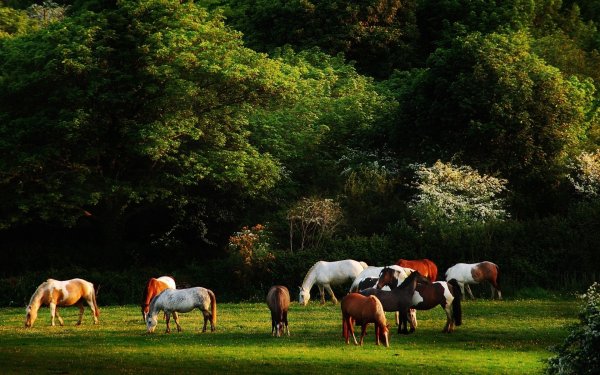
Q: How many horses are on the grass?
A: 11